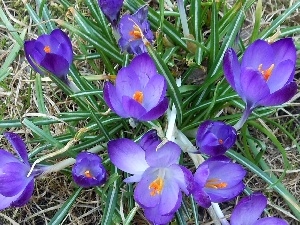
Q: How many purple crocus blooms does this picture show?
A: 11